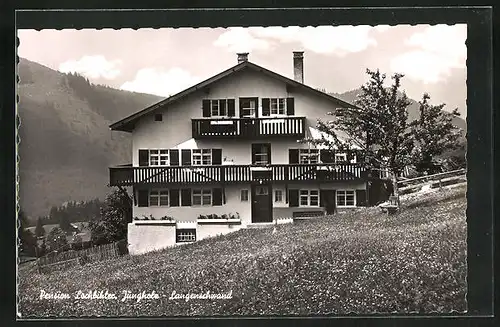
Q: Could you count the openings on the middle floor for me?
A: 5